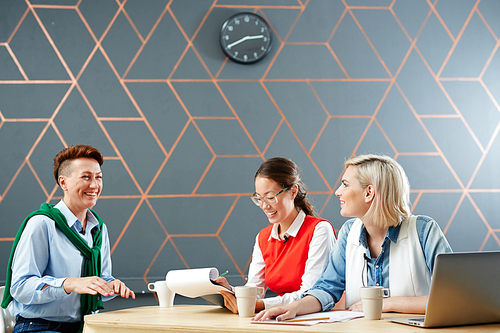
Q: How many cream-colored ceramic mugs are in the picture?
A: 3